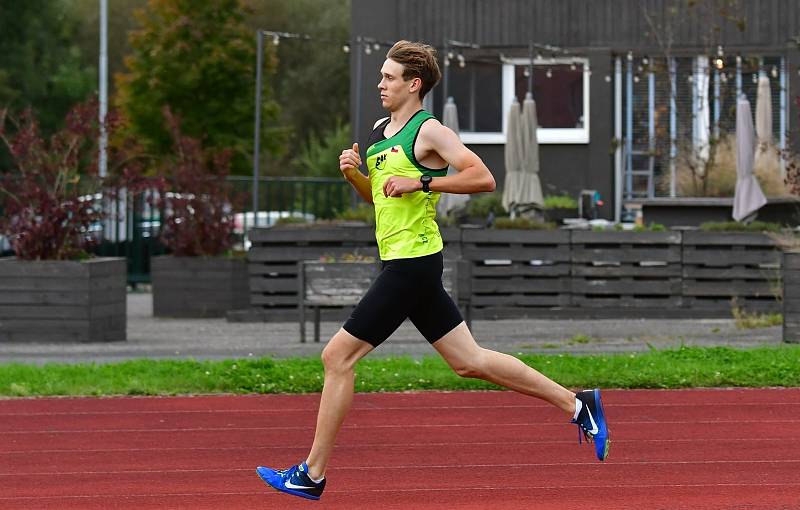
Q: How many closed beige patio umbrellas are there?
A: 5